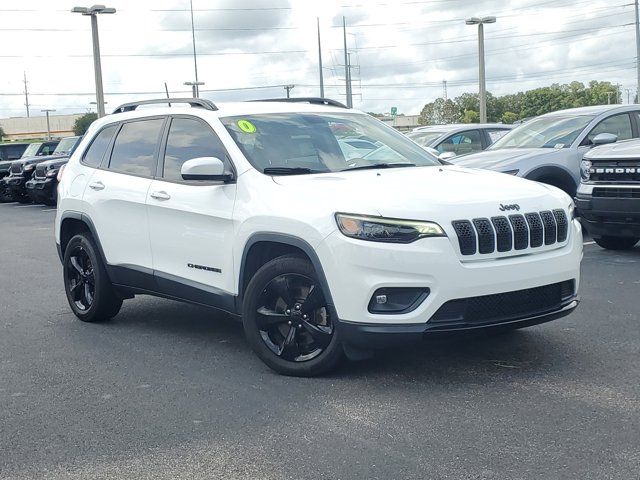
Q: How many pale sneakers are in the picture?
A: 0